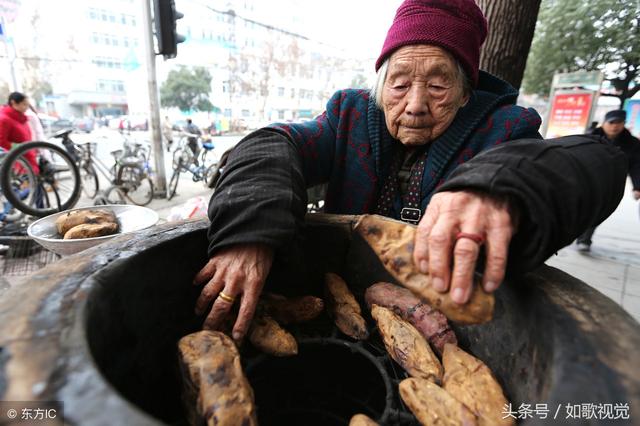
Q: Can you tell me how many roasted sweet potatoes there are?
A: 12